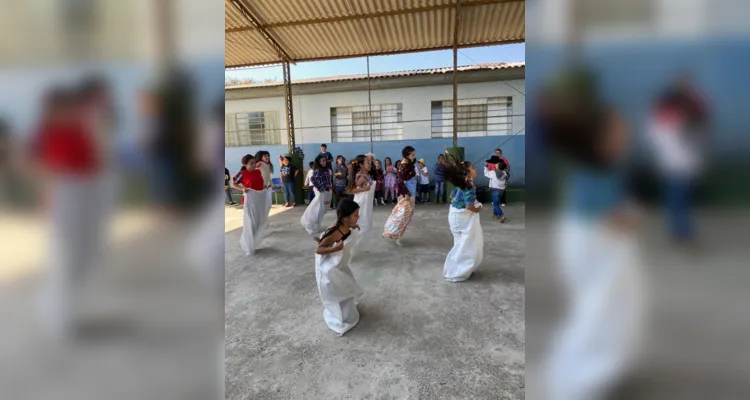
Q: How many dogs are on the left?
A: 0